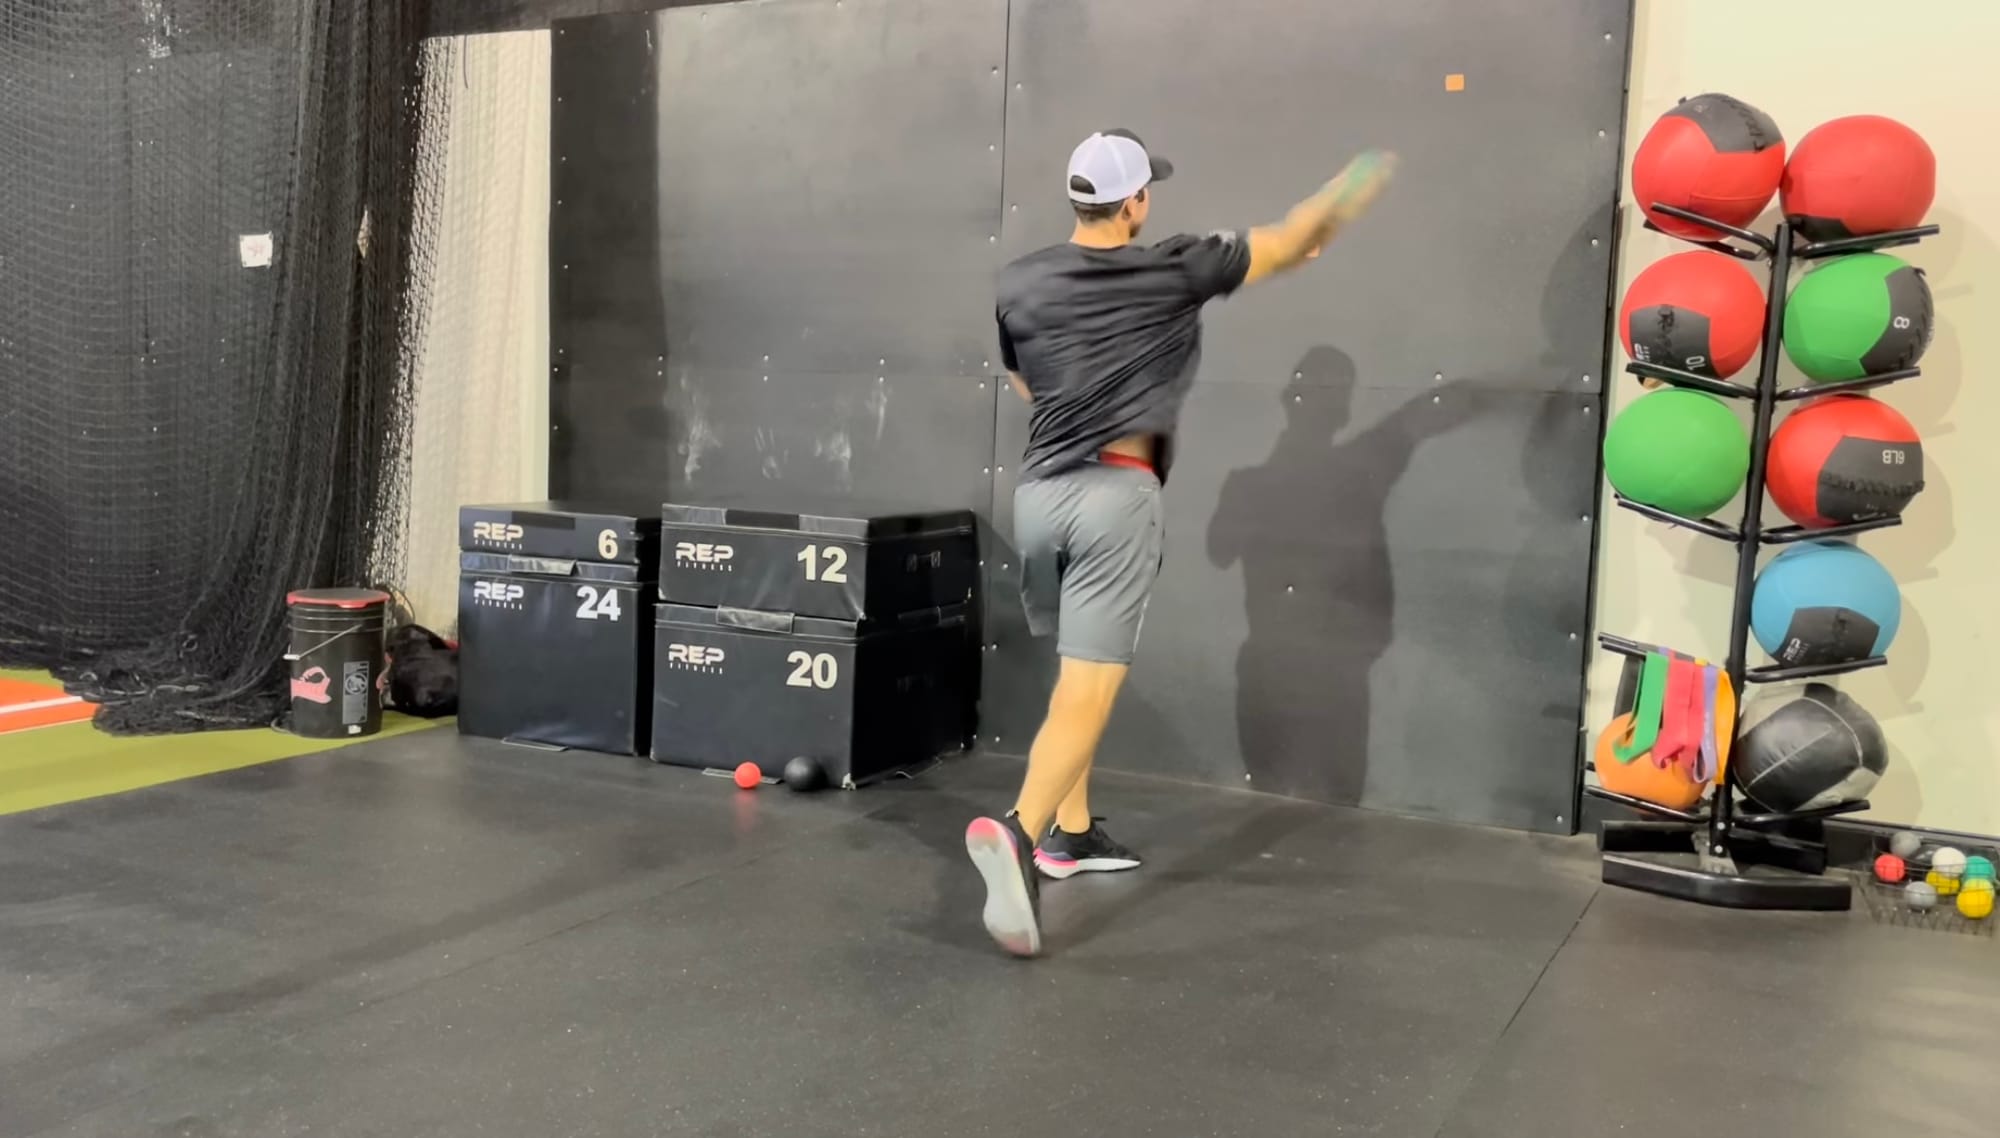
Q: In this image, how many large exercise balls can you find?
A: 9